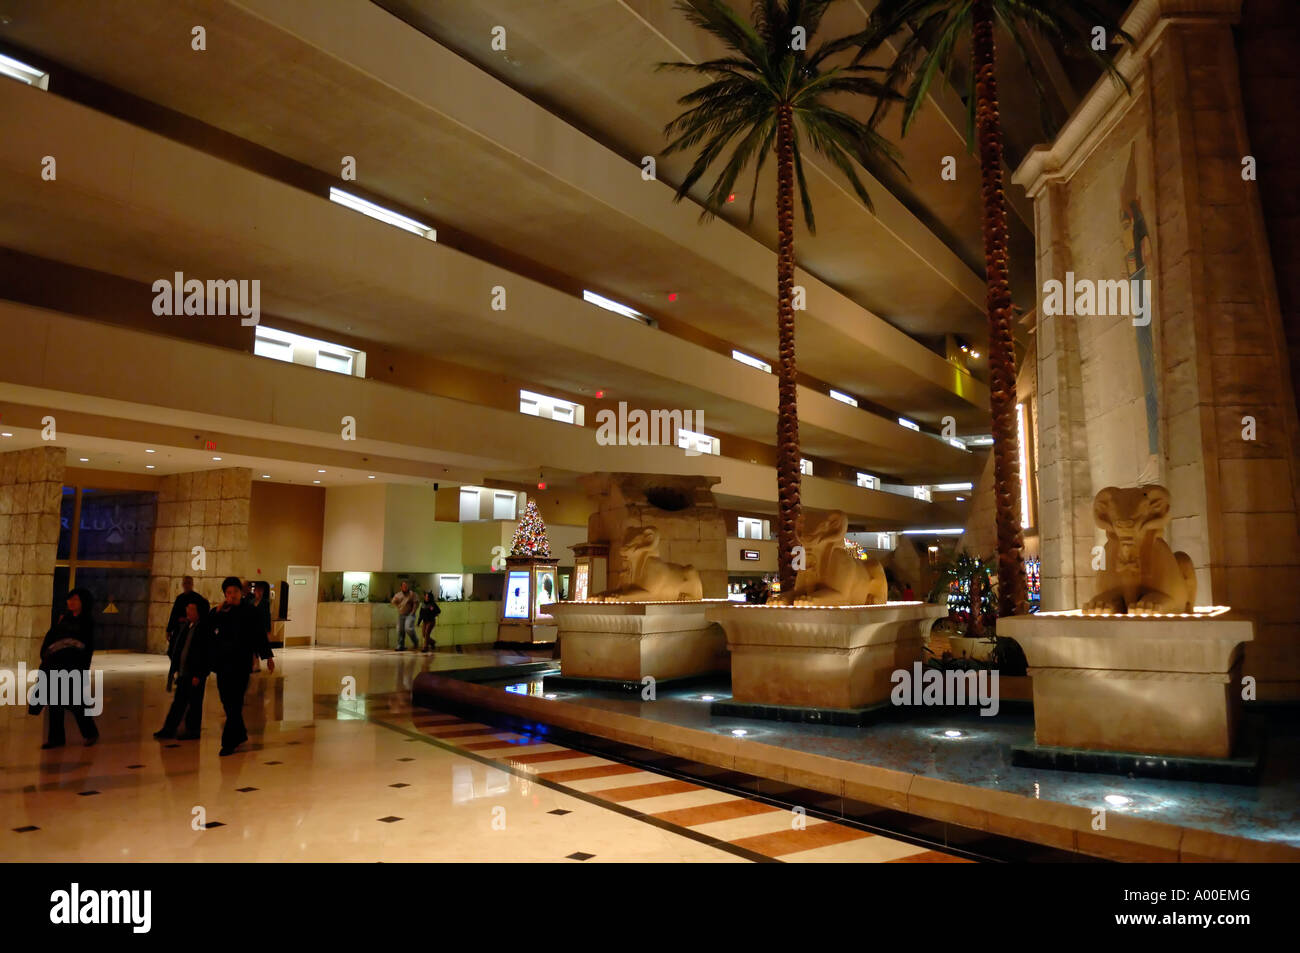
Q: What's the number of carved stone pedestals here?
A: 3